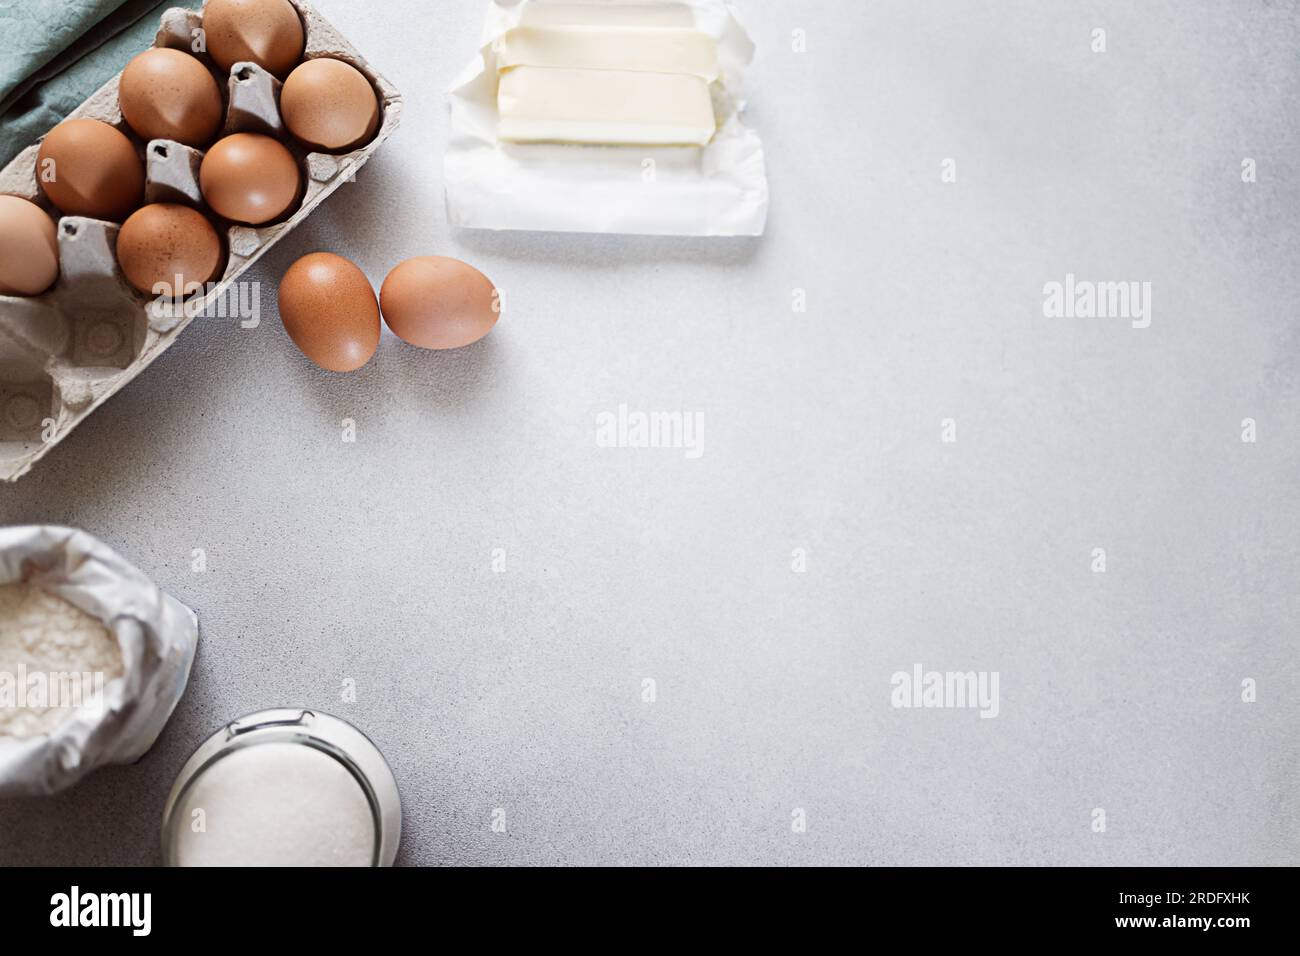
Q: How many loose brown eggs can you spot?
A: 2